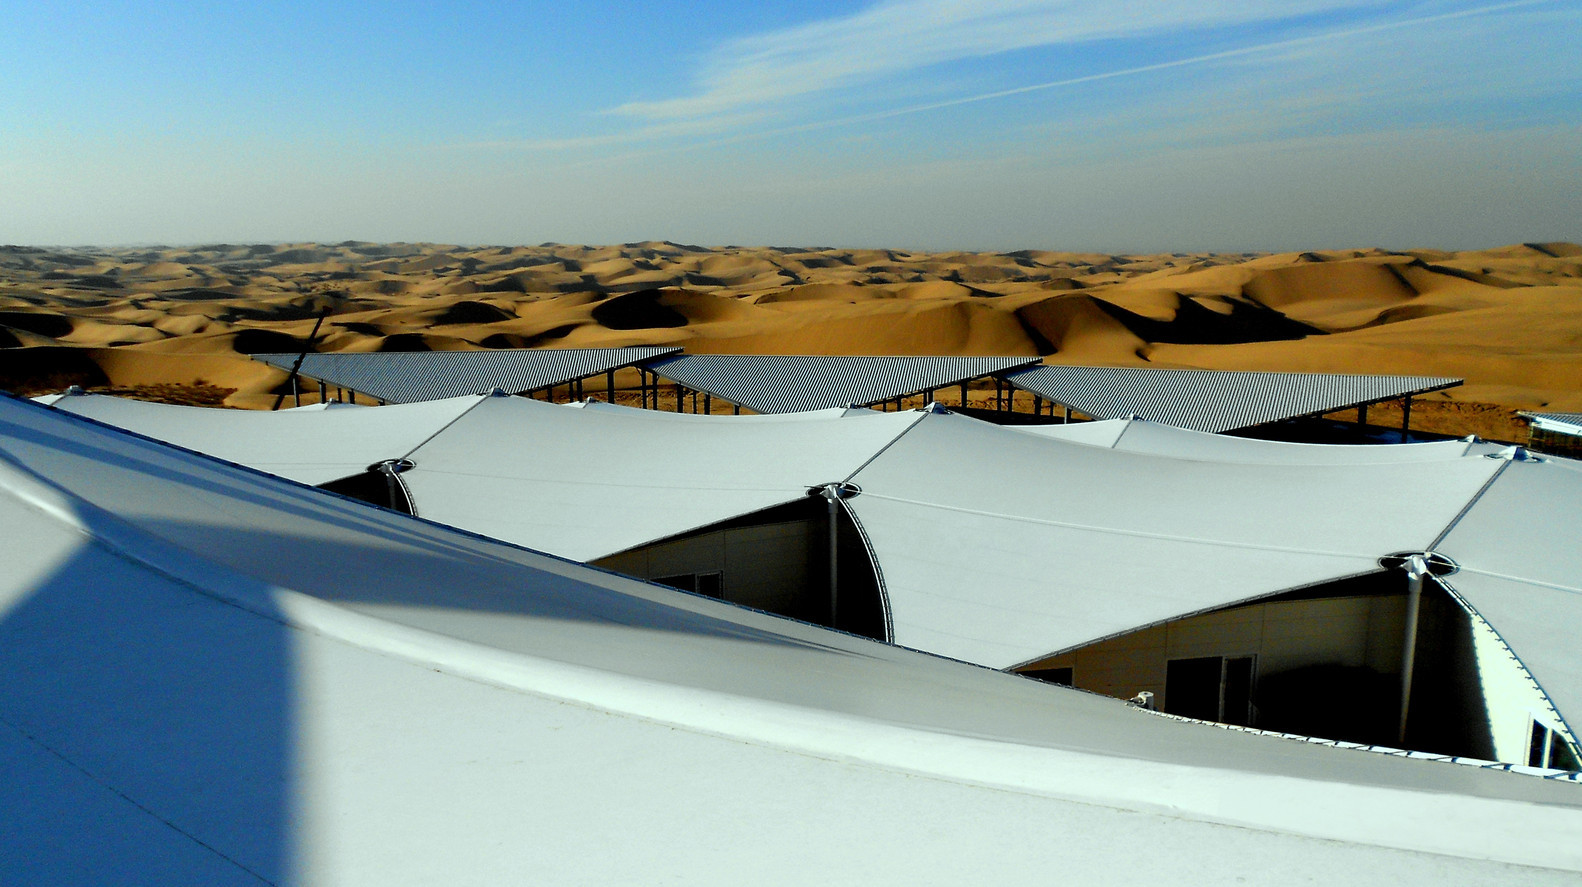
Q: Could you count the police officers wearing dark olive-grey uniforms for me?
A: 0